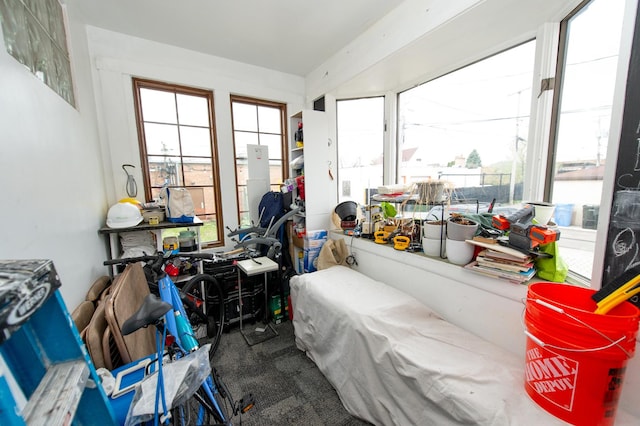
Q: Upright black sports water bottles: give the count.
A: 0